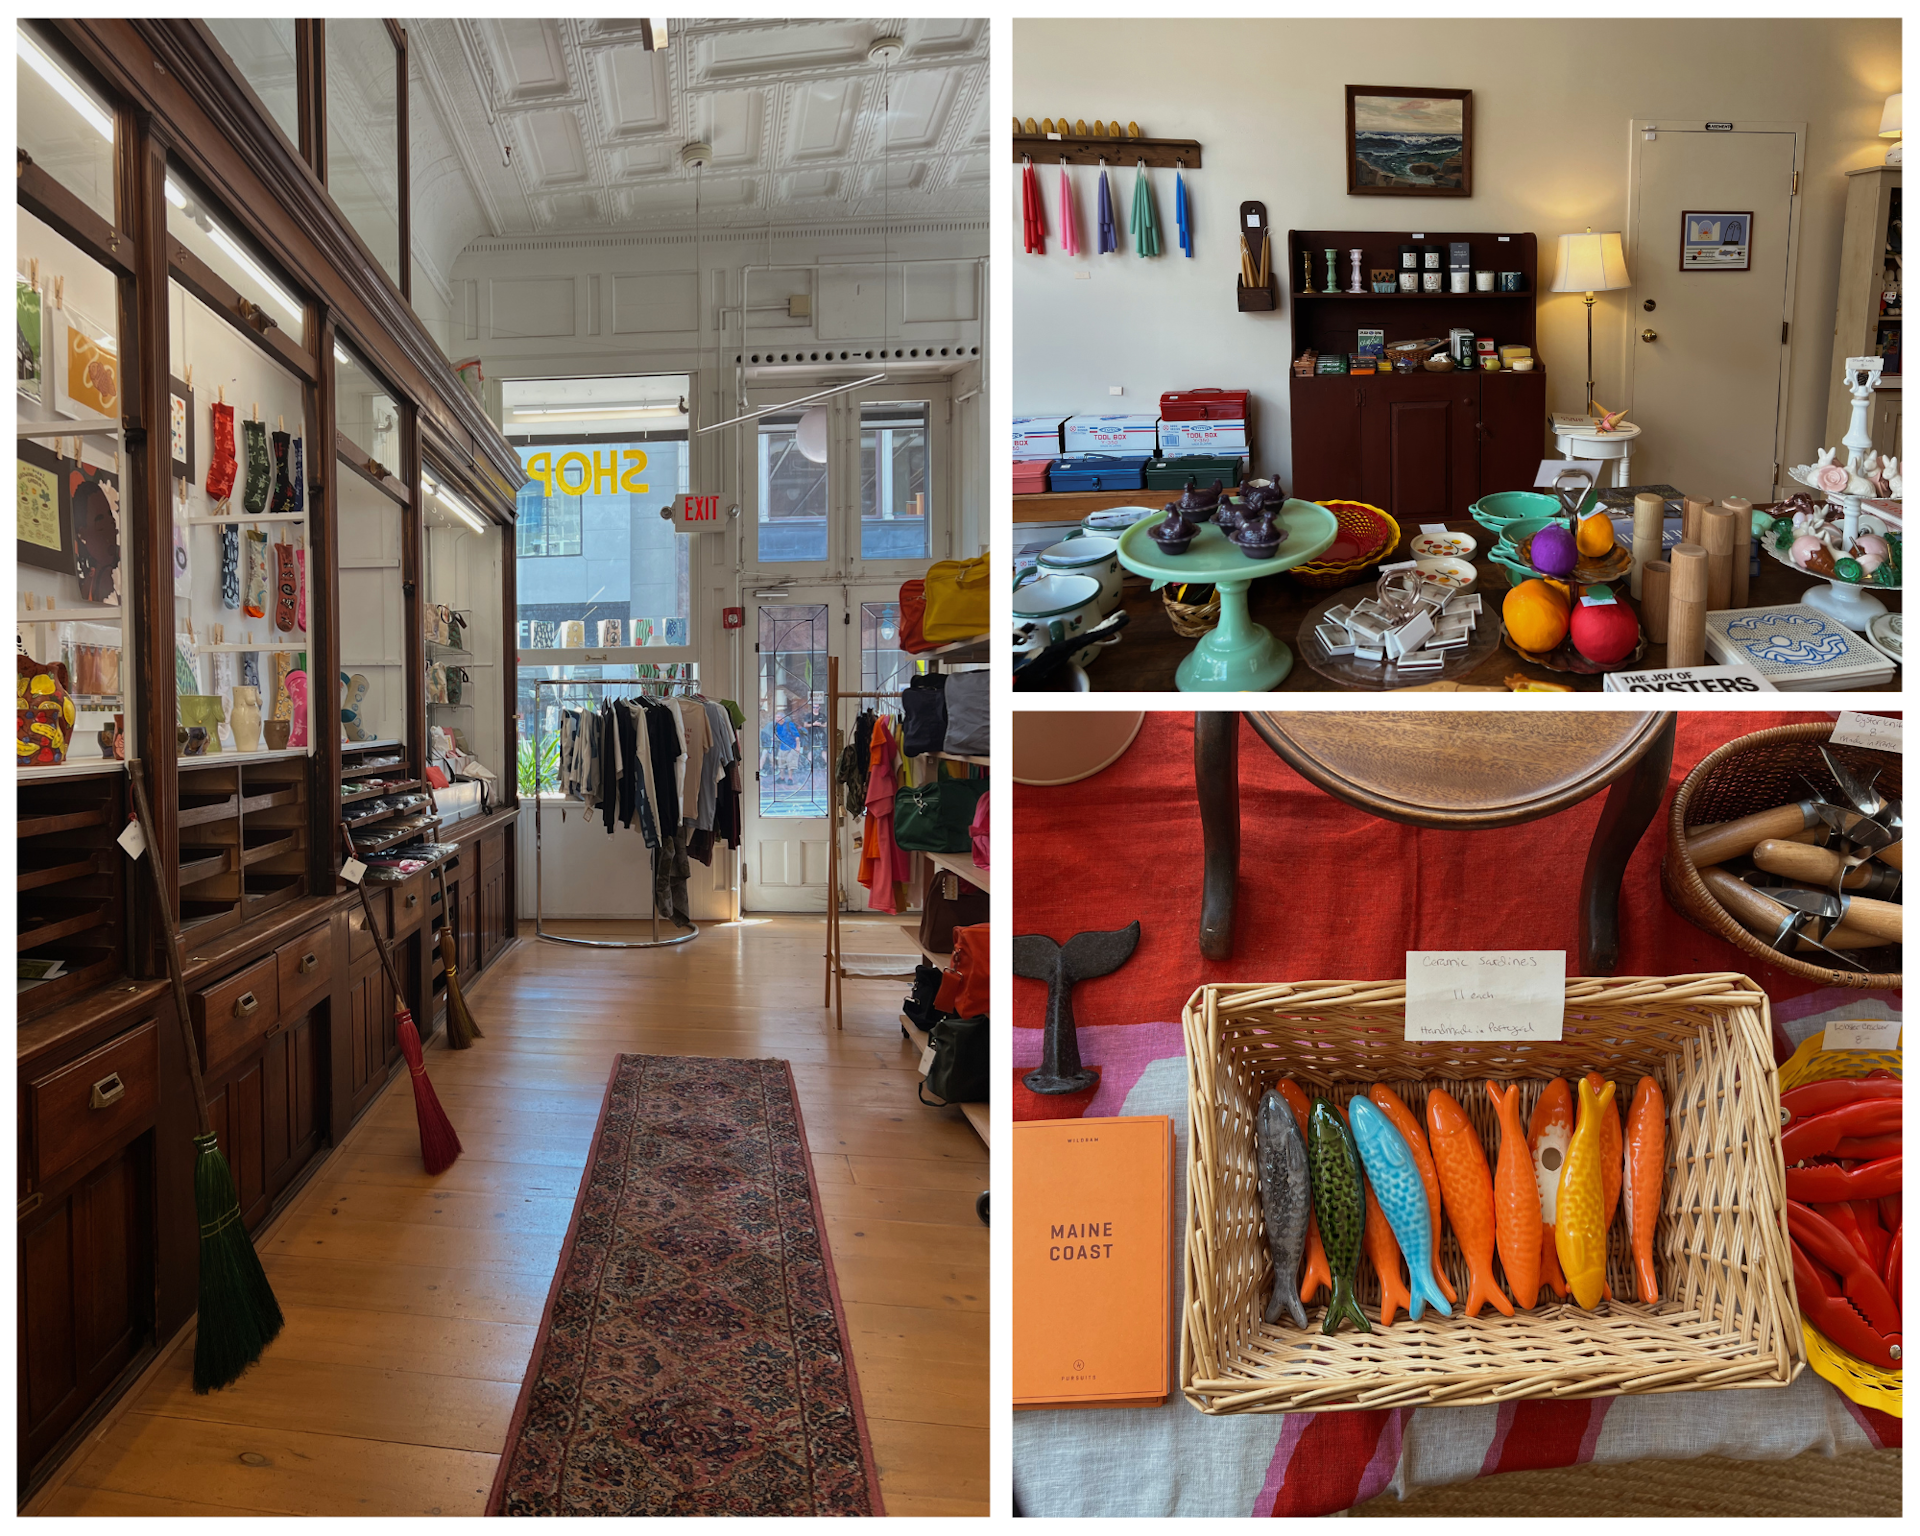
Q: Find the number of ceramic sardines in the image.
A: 12